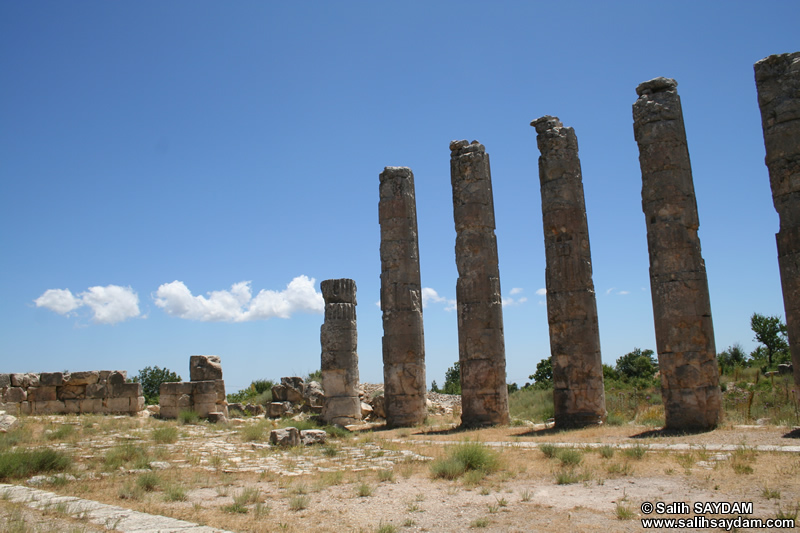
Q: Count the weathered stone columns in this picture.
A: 6